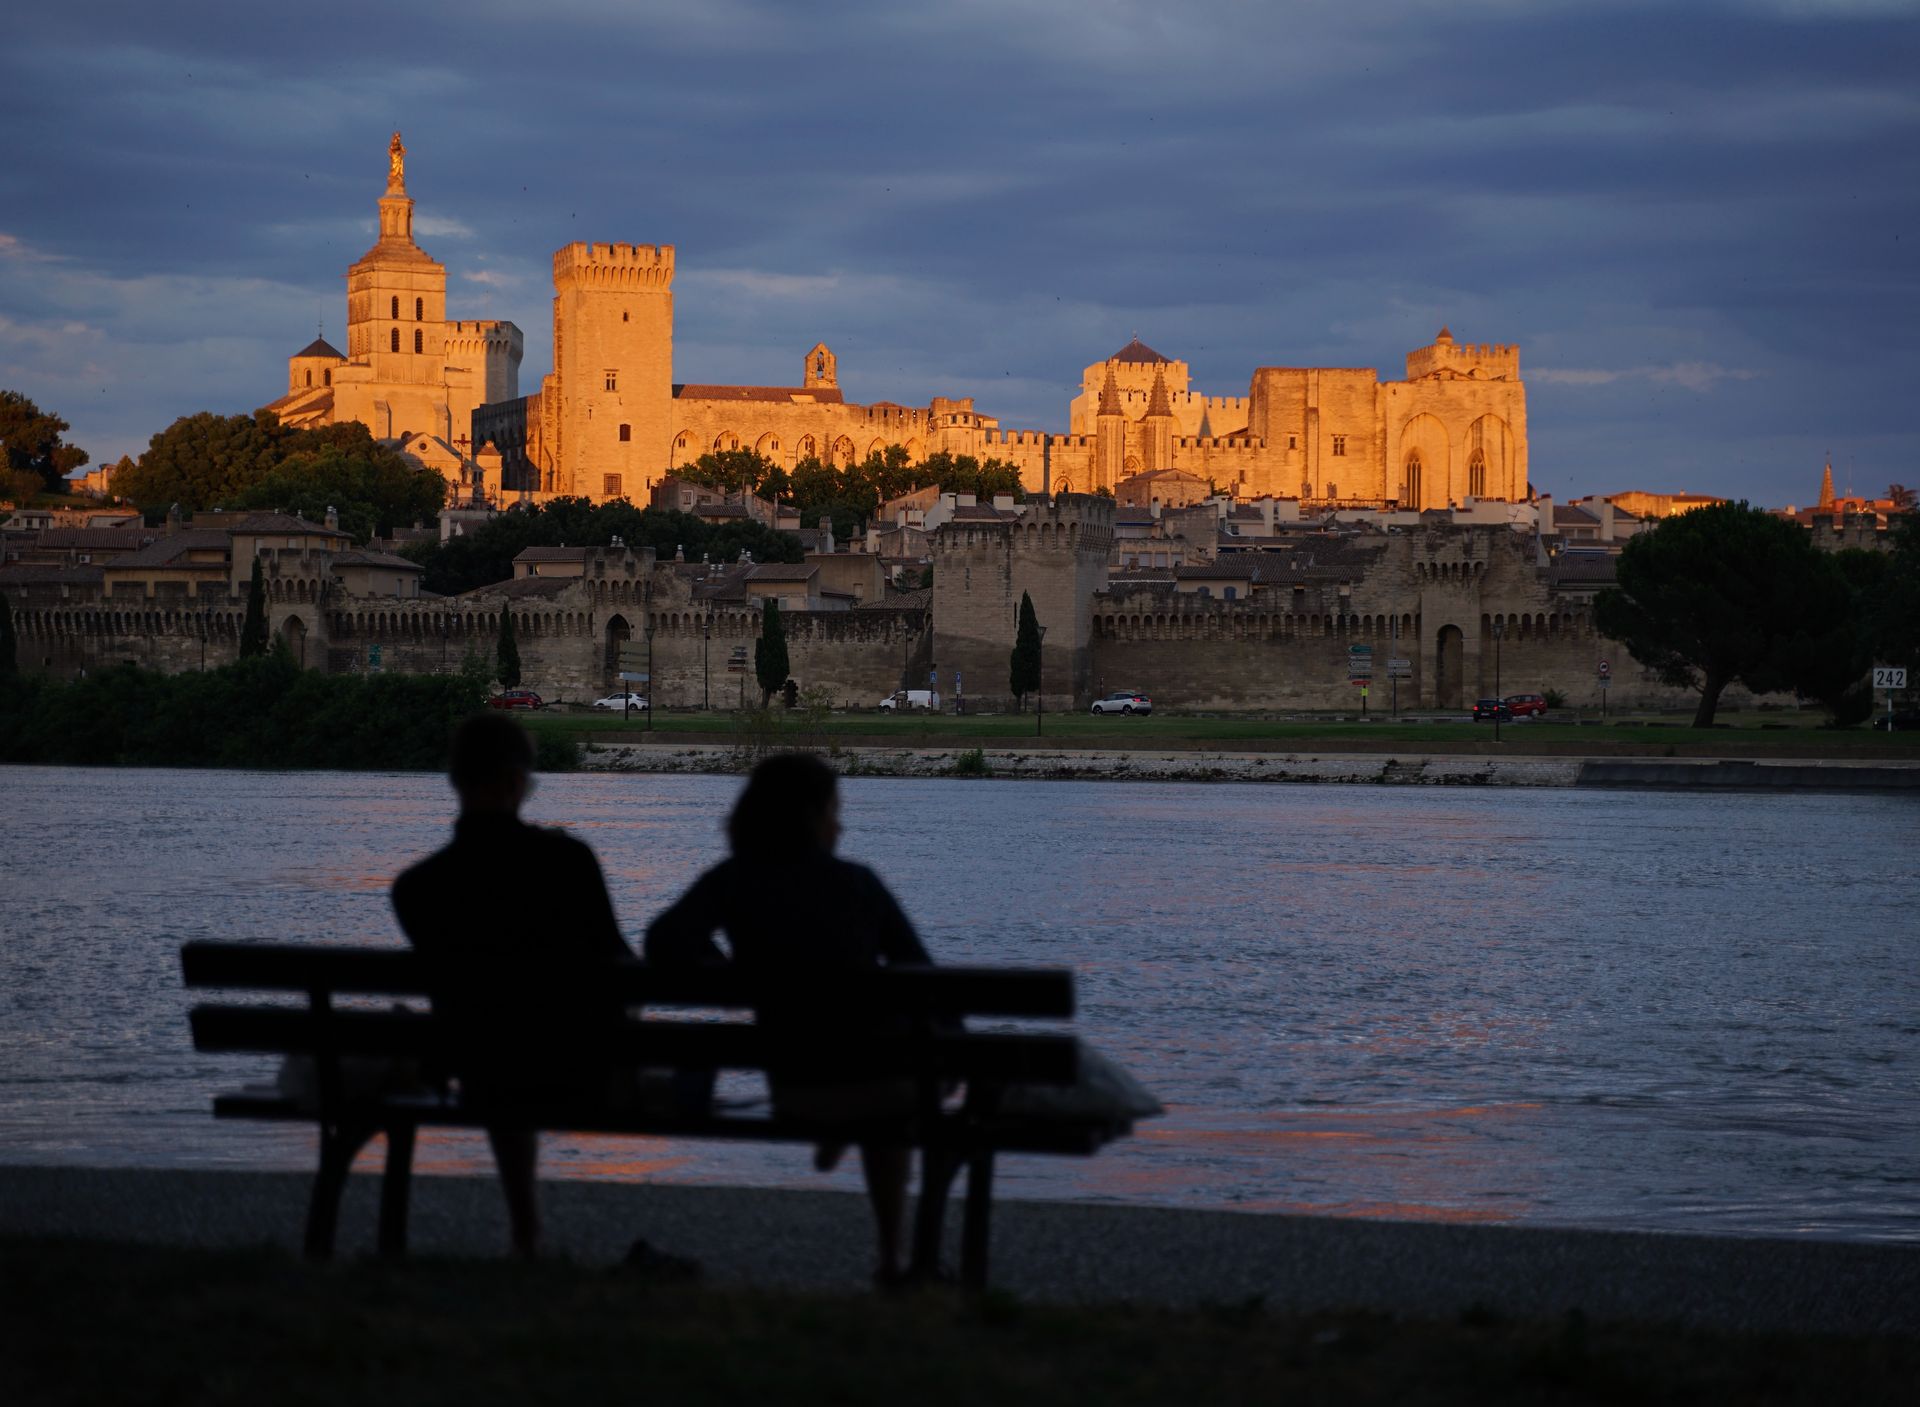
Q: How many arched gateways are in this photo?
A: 3